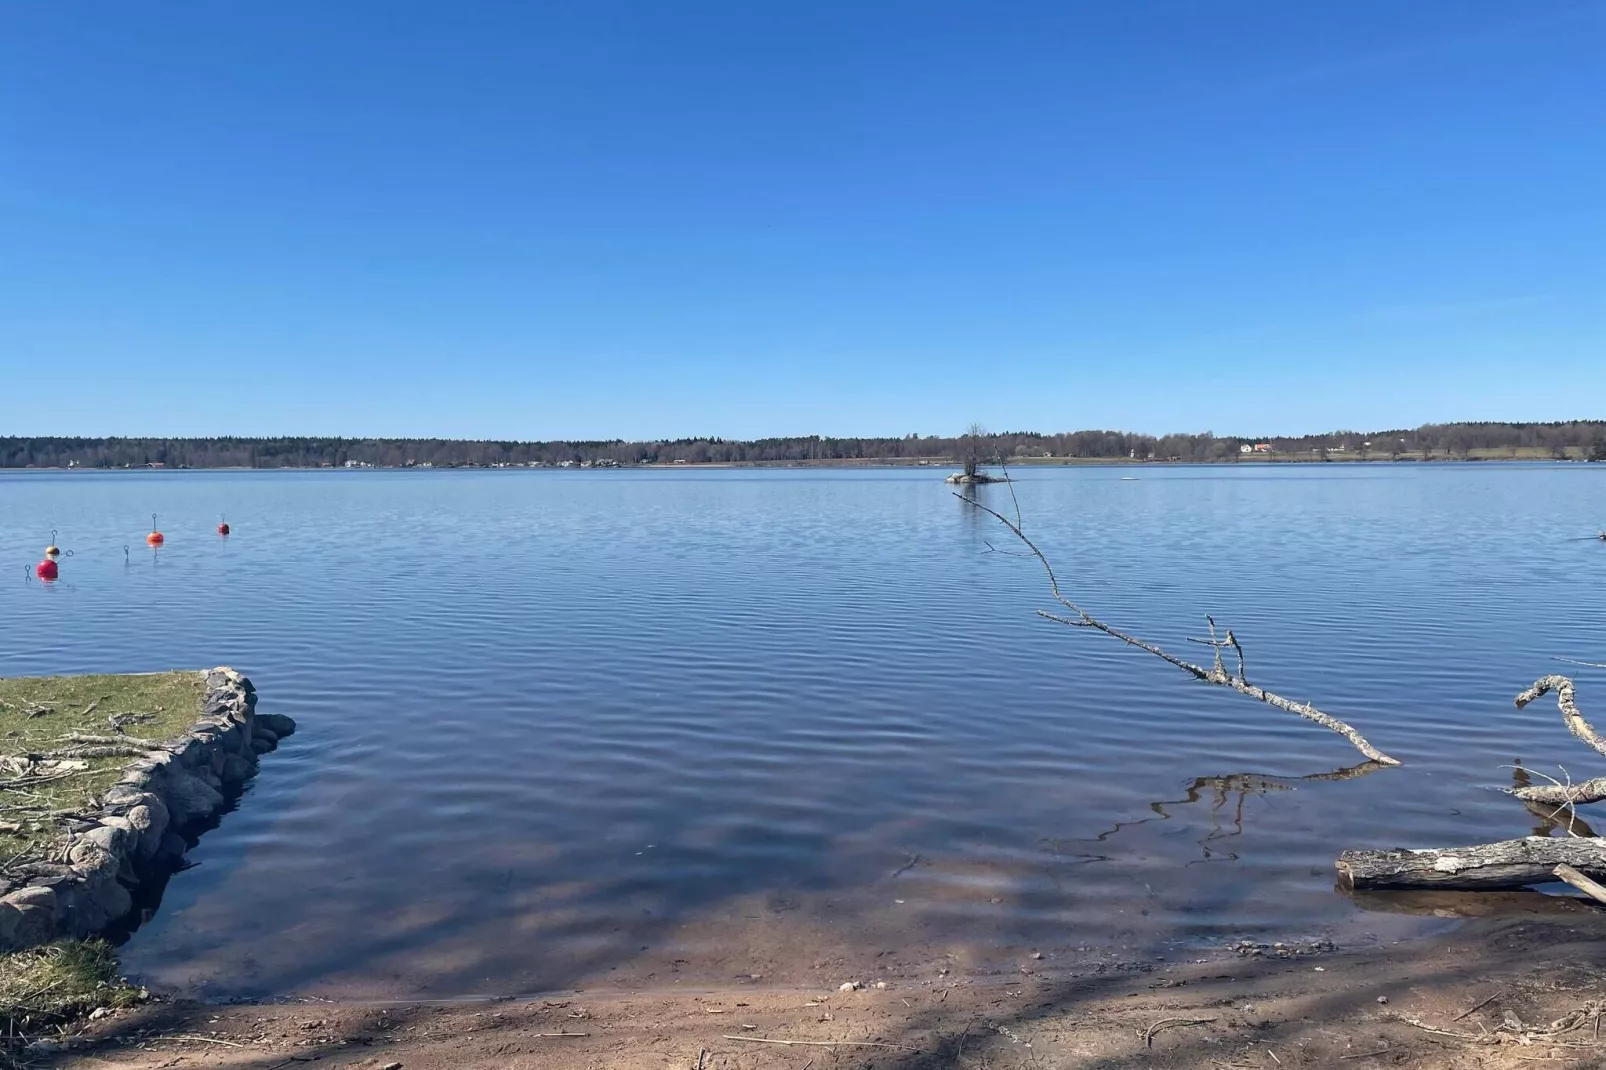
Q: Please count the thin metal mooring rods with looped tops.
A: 6